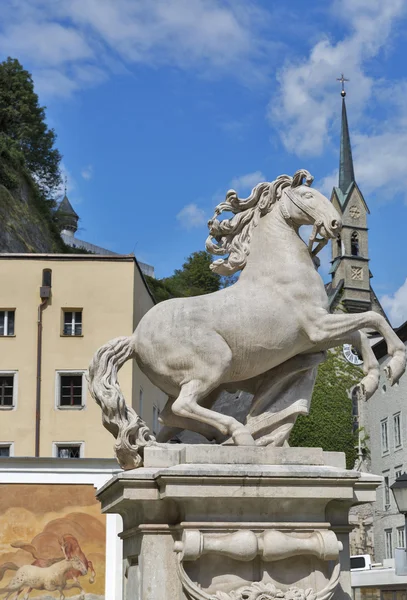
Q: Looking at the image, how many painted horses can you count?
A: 2